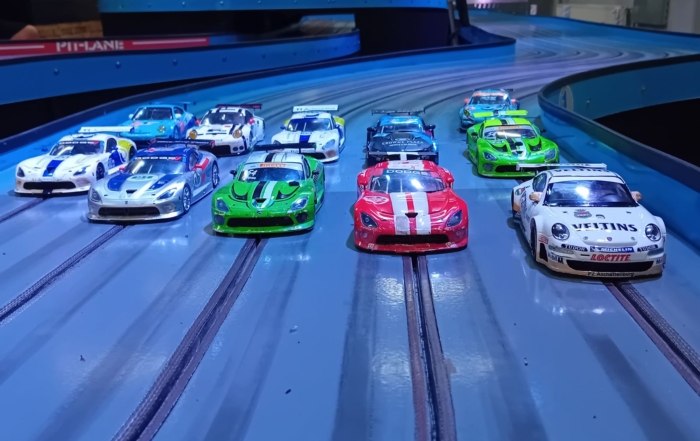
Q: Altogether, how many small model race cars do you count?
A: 11